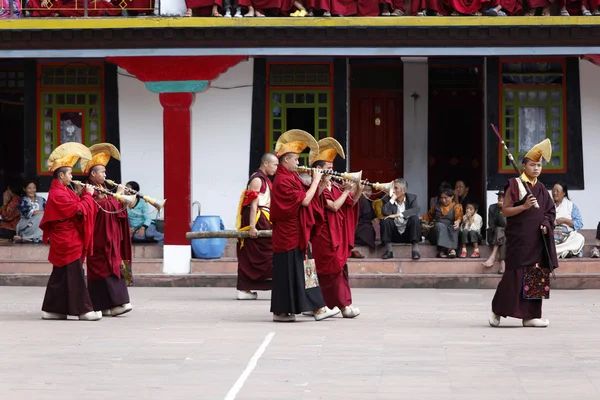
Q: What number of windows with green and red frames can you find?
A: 3